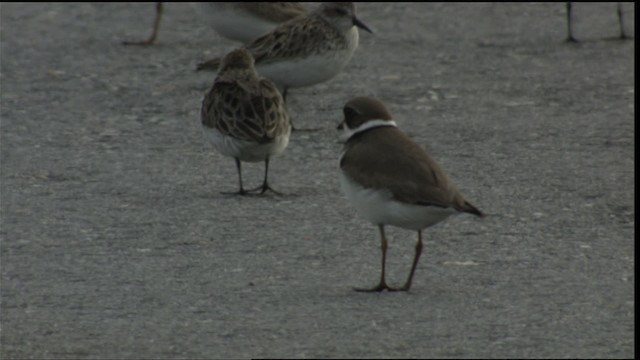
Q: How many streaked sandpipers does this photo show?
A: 2